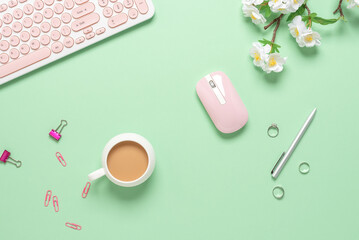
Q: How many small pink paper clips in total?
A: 5